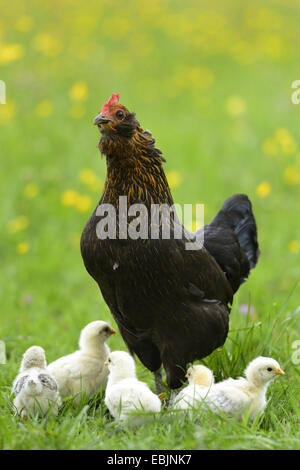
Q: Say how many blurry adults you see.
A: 0